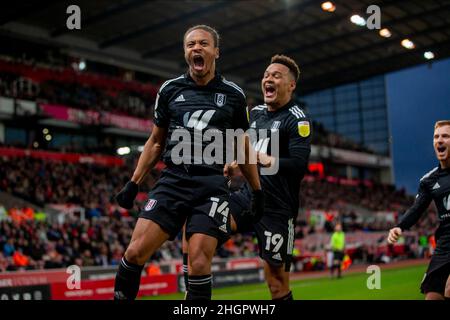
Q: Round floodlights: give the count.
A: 5